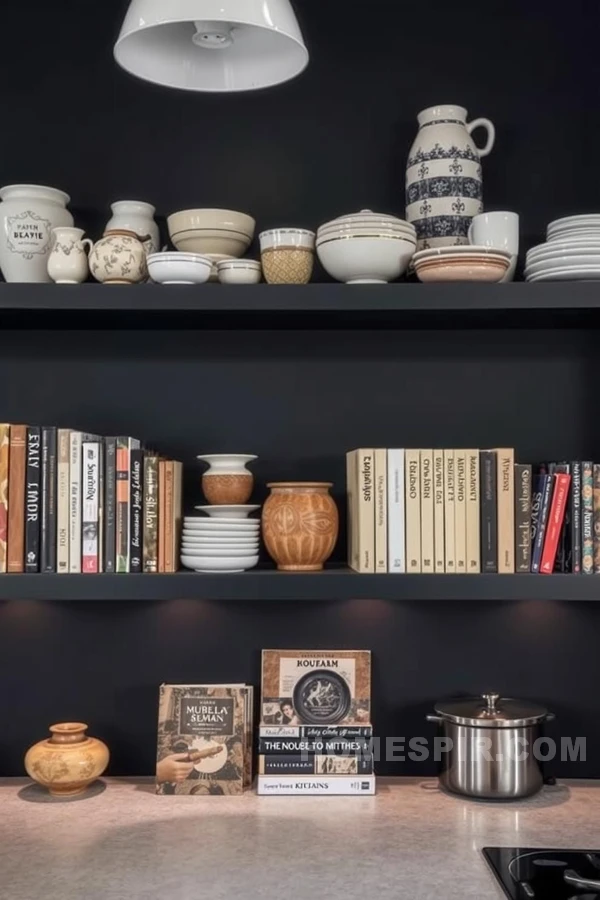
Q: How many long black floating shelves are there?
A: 2